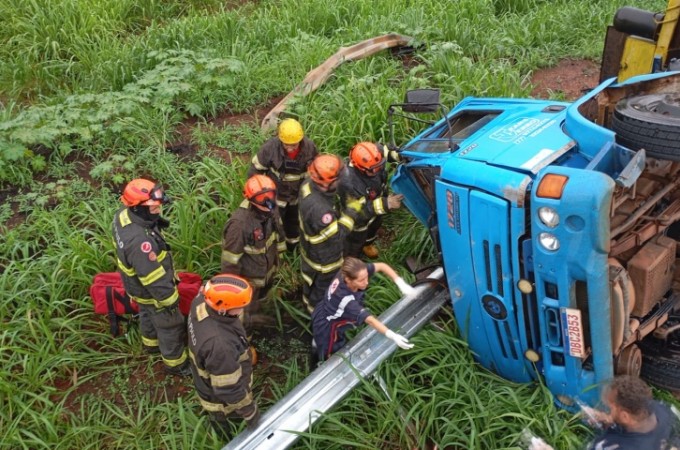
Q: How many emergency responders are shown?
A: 8